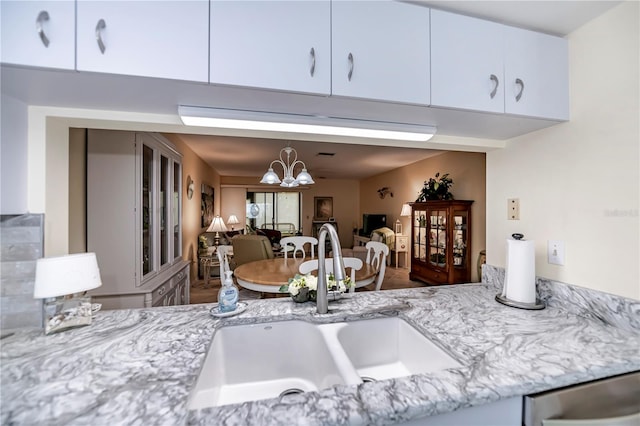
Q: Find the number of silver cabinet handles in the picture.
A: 6